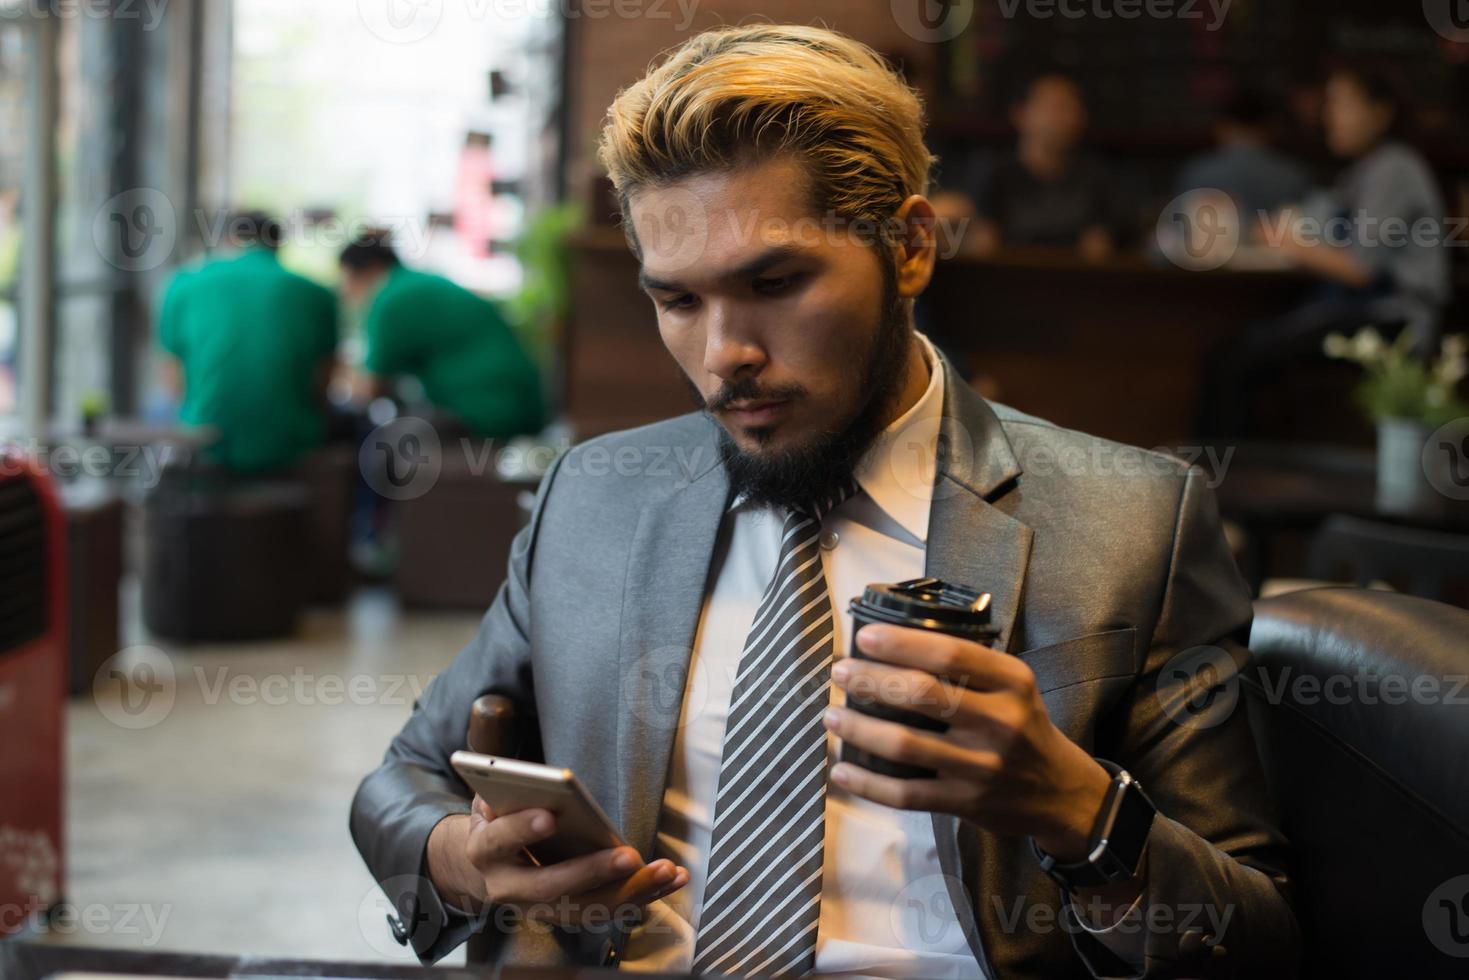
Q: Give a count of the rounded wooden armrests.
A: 1